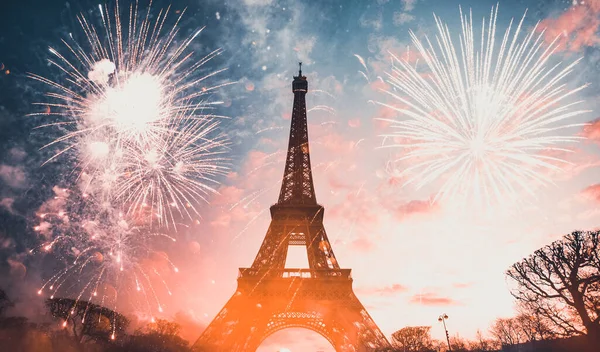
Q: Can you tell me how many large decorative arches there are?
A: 1